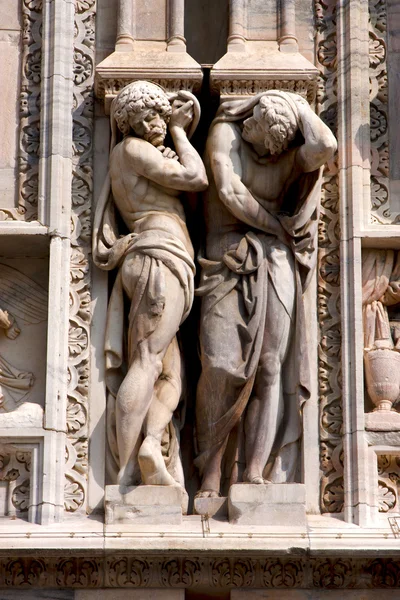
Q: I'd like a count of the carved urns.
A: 1